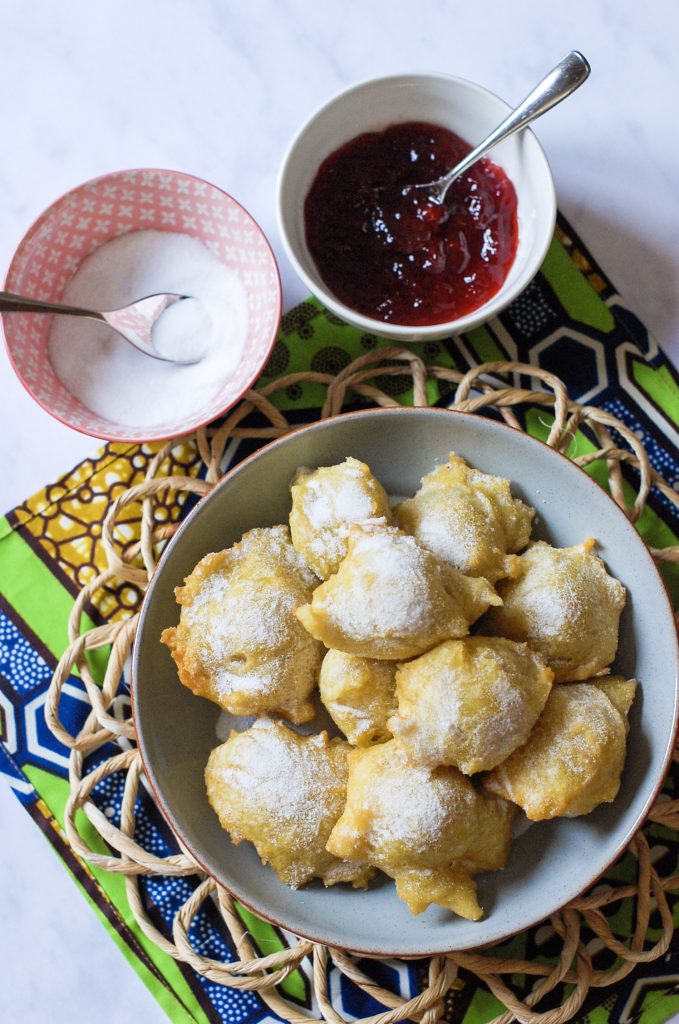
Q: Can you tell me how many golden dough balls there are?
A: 10